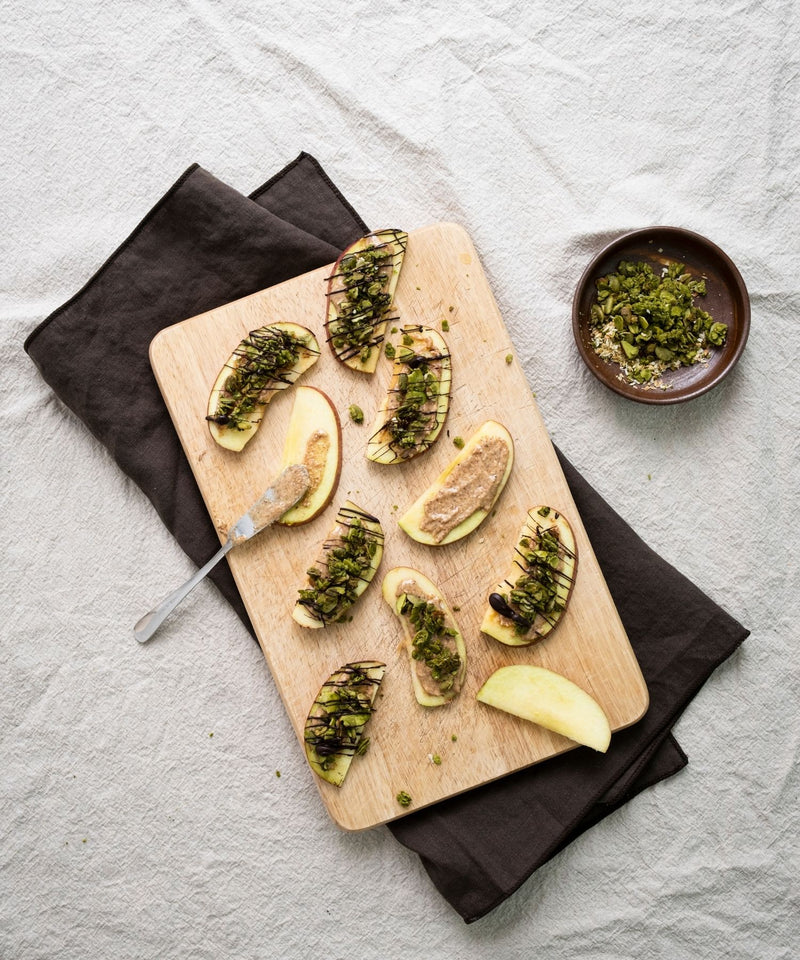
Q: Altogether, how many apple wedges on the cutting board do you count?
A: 10